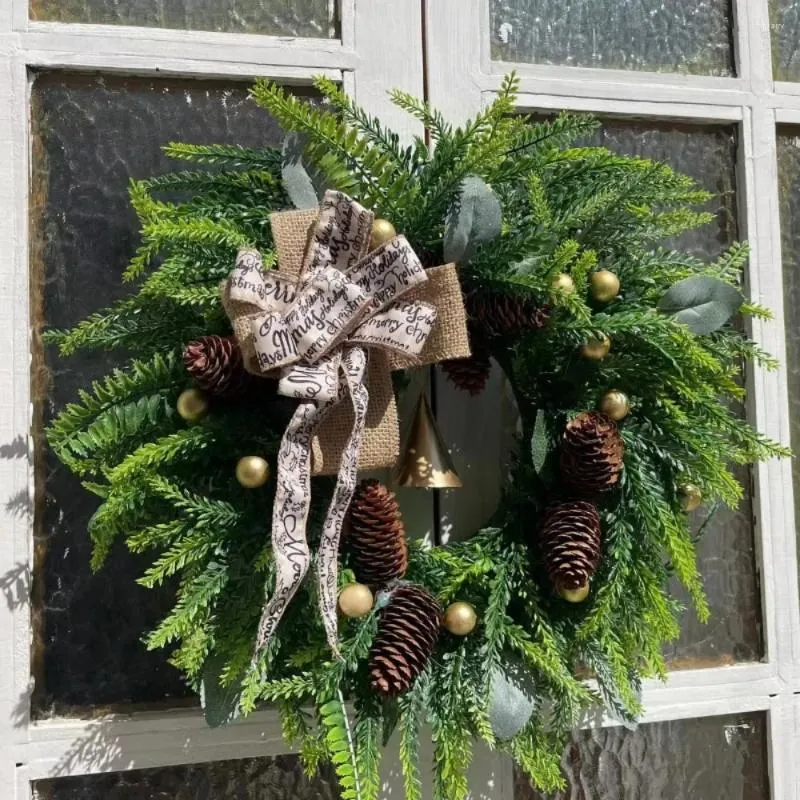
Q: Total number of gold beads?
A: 11